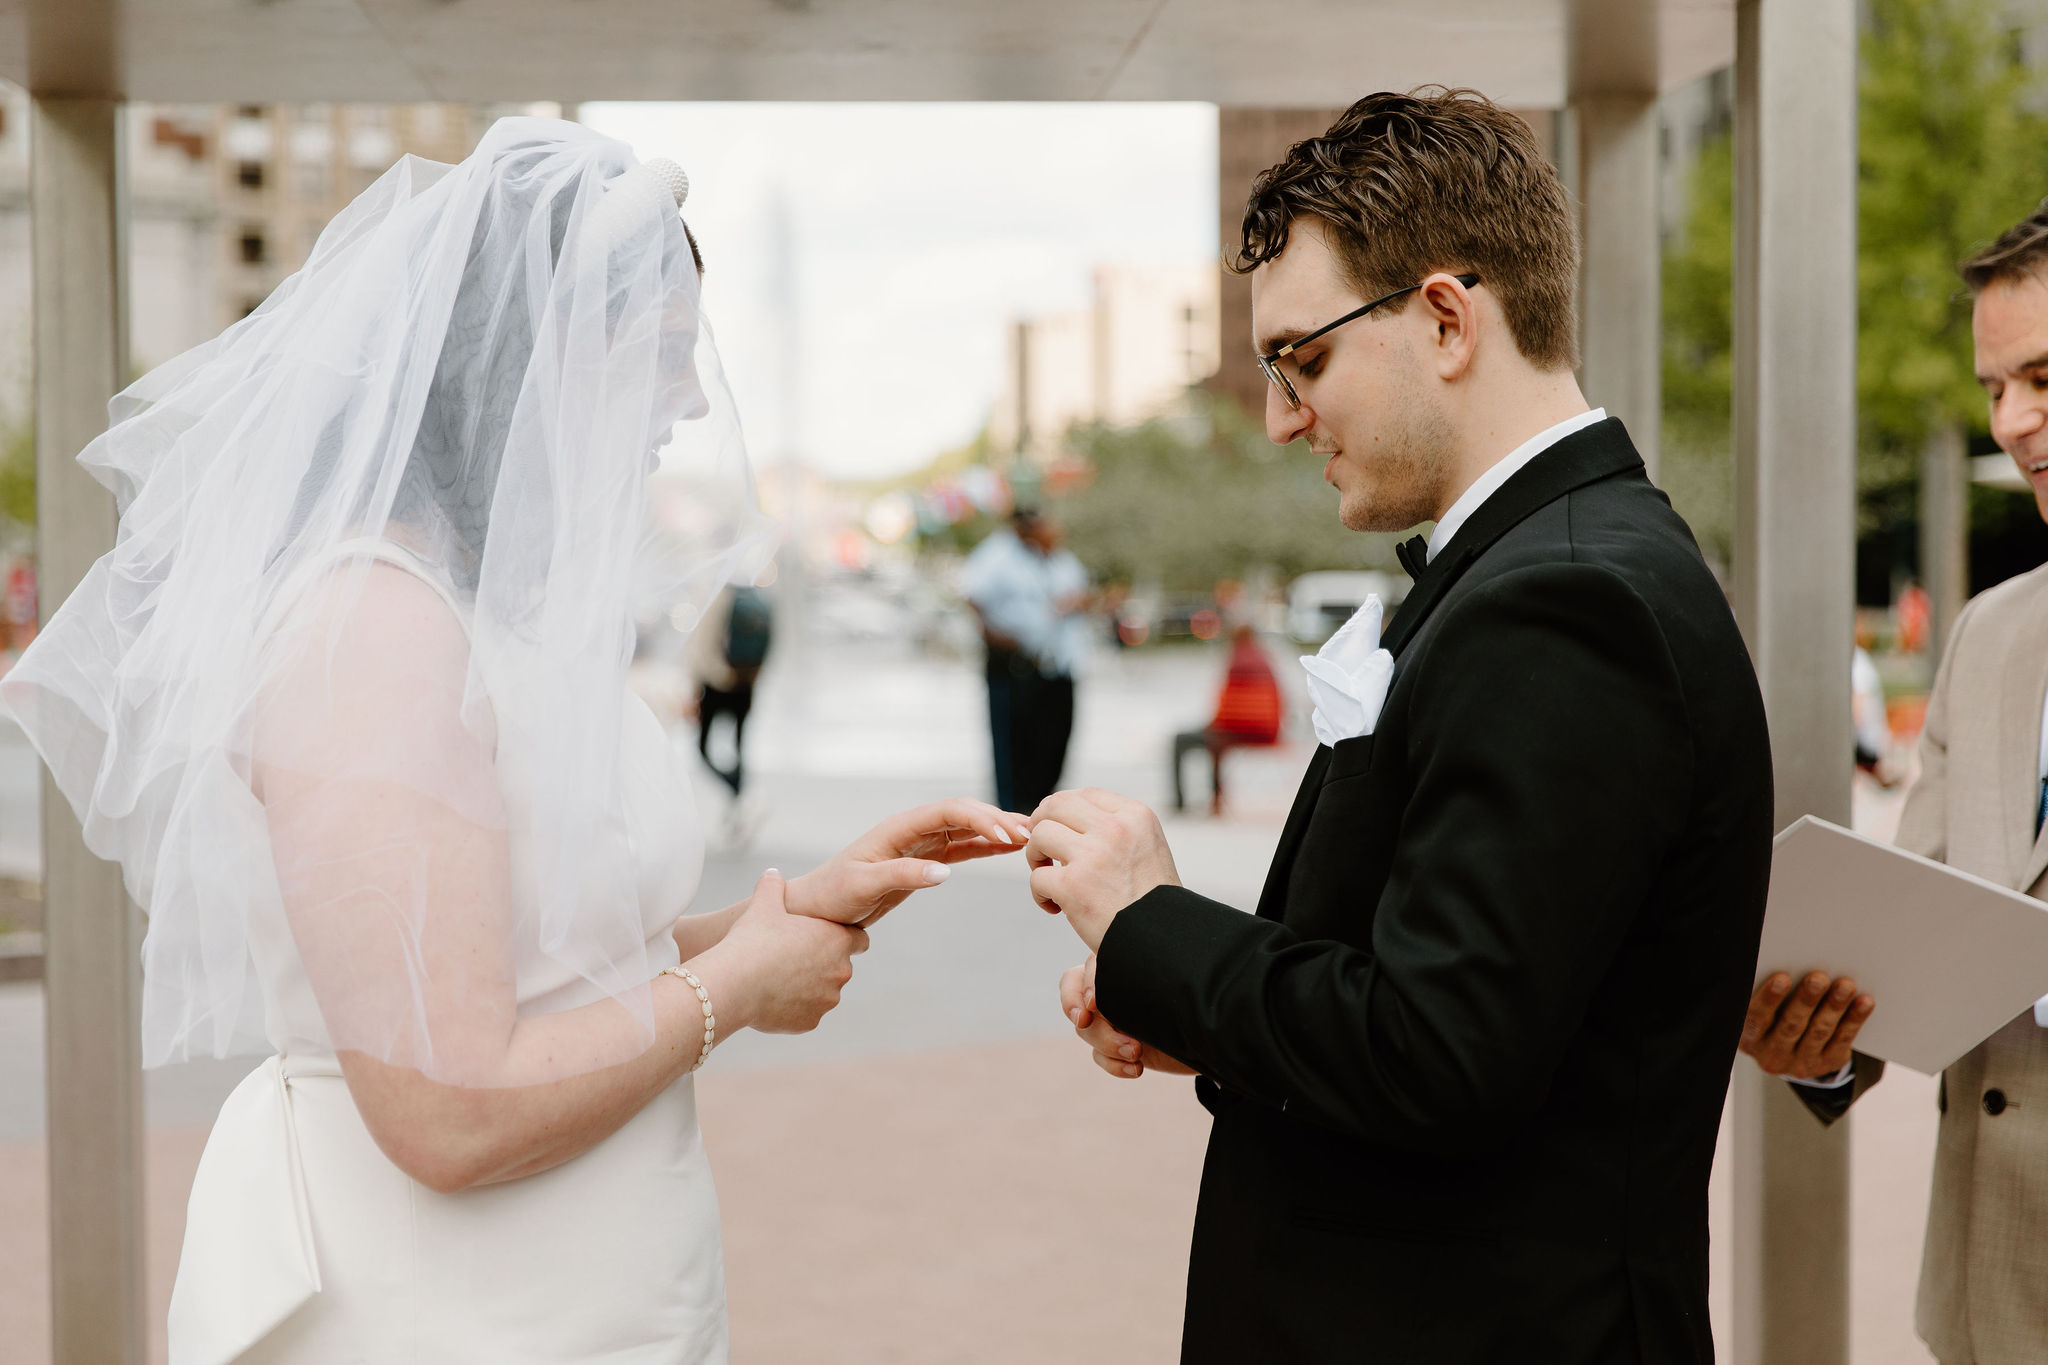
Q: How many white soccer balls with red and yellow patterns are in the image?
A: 0